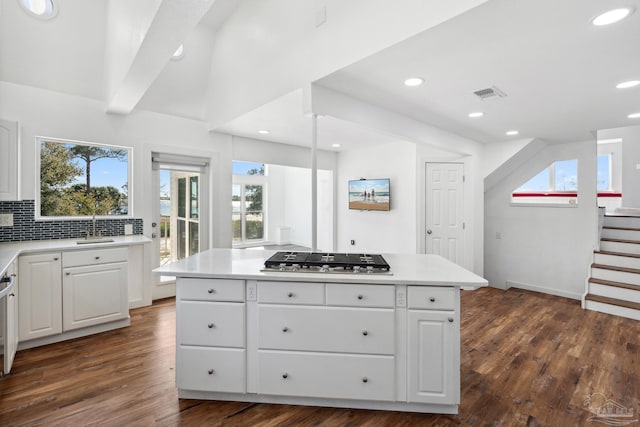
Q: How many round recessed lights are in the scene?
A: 10